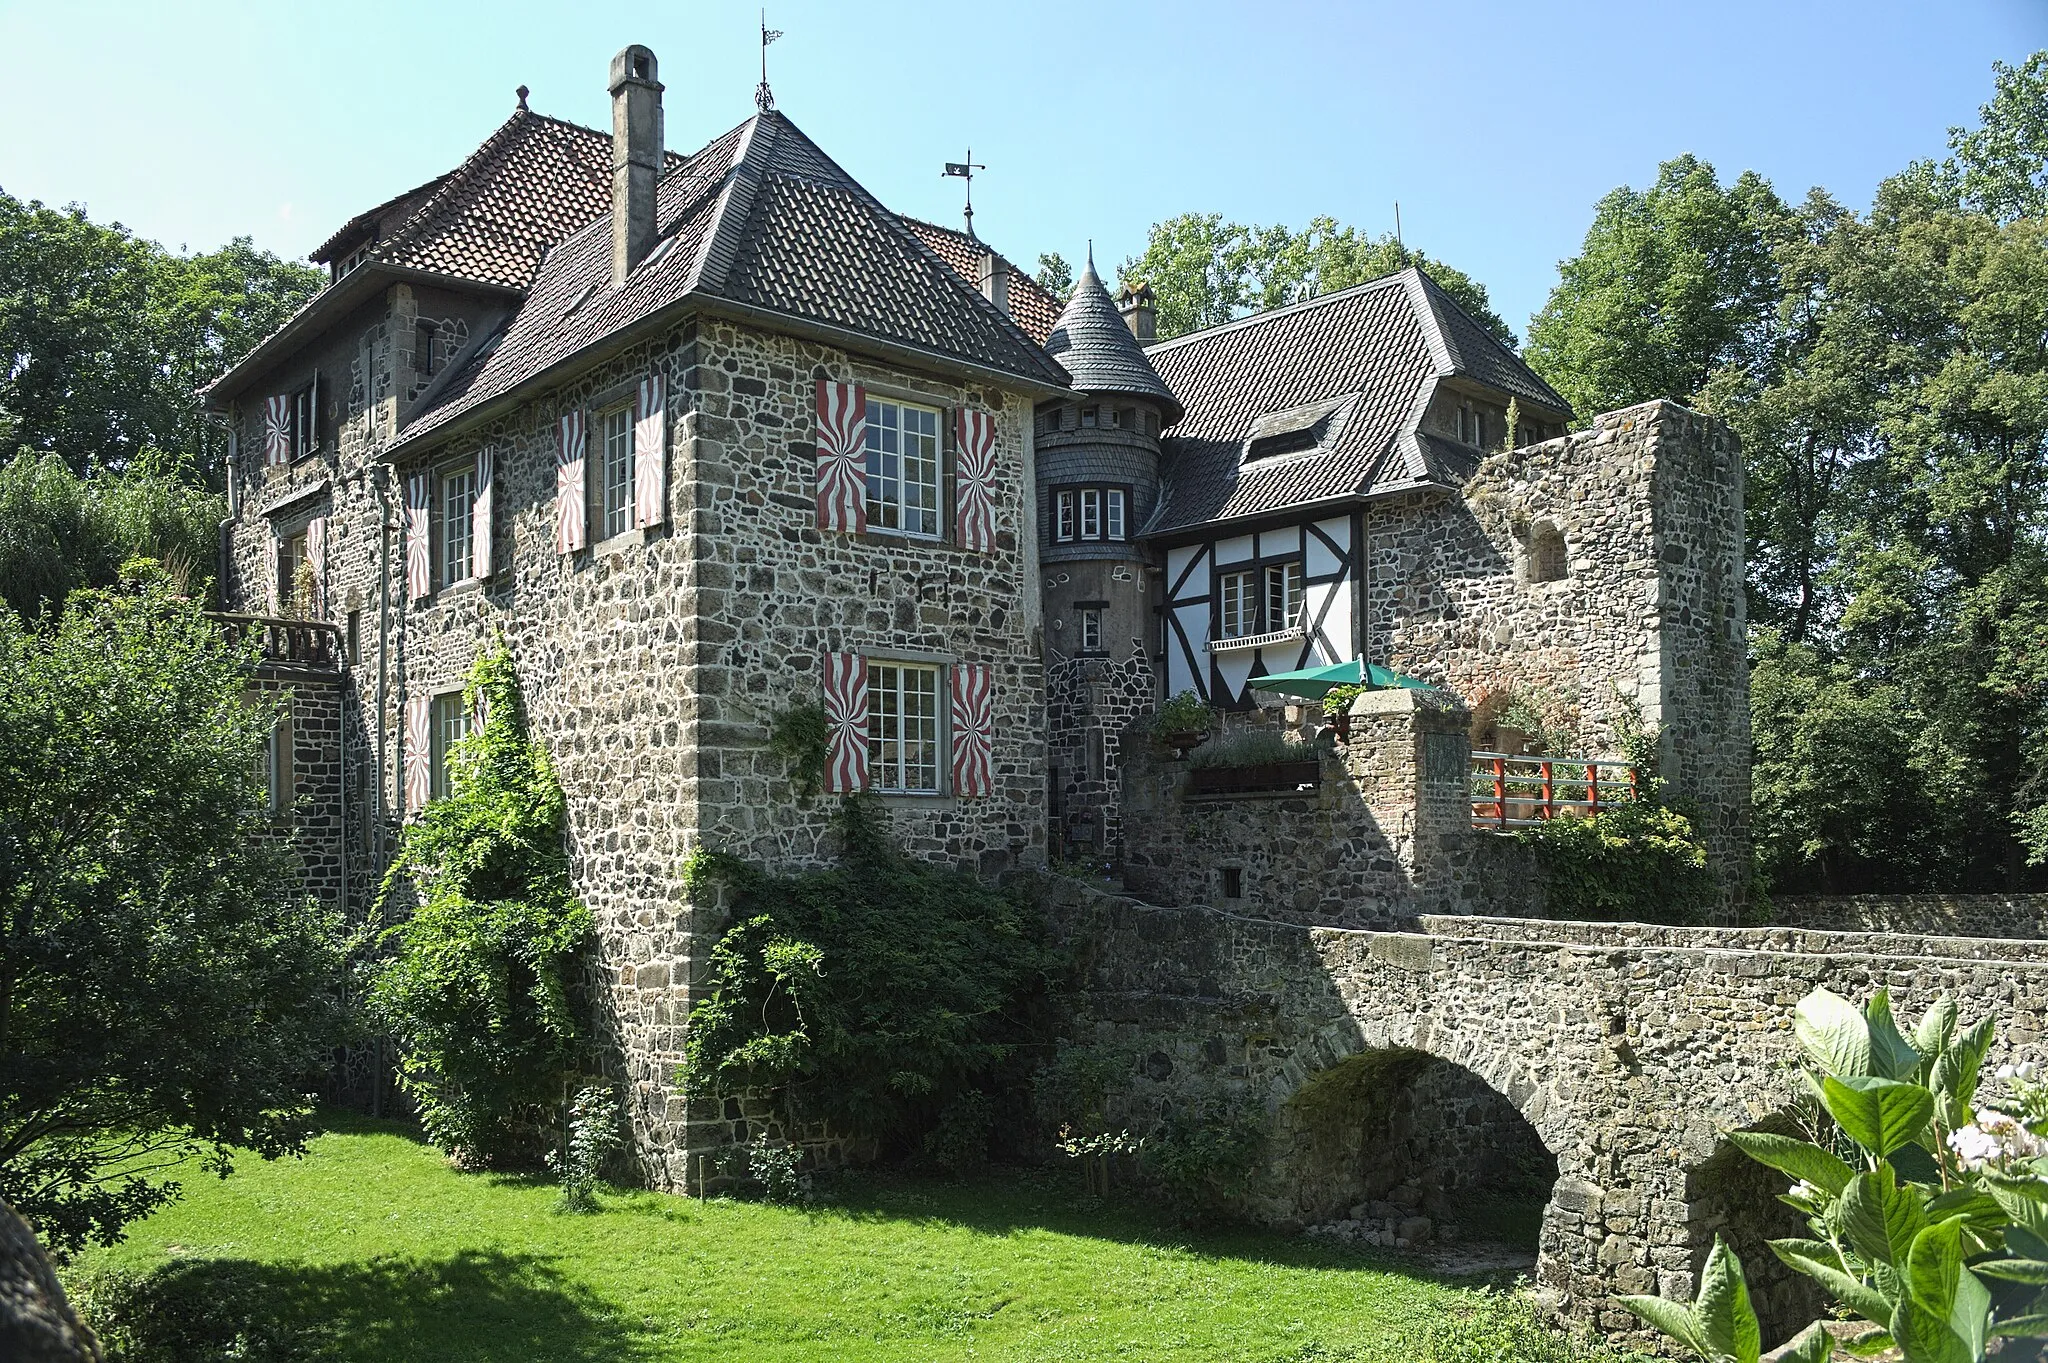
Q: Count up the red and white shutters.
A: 13